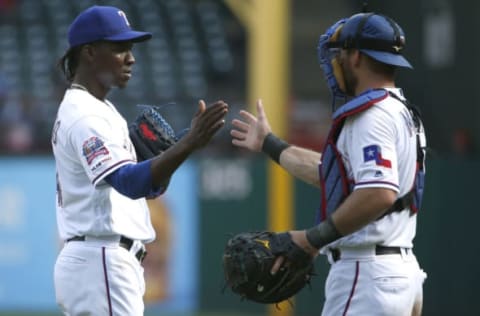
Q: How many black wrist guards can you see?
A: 2